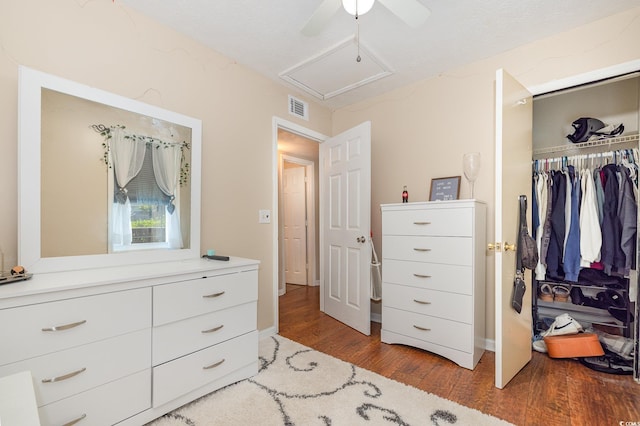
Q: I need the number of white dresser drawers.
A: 11